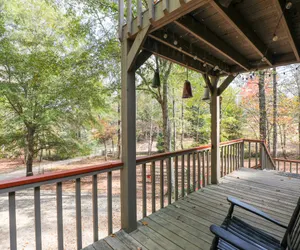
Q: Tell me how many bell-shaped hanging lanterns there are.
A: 3